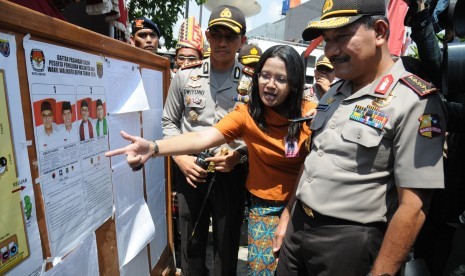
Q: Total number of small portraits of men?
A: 4